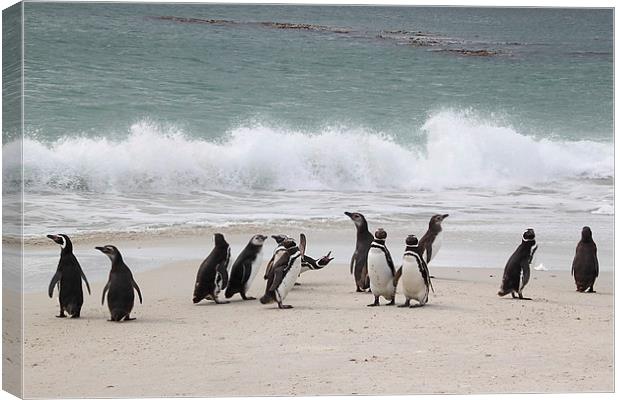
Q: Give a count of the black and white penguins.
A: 13